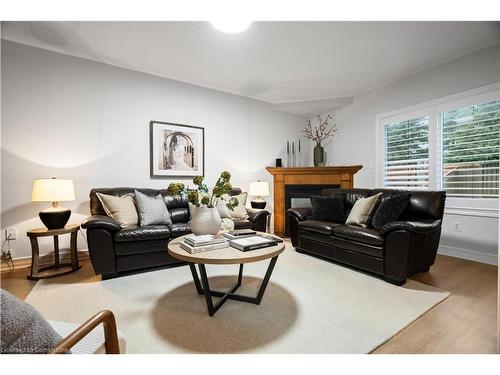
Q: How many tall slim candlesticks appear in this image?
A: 3